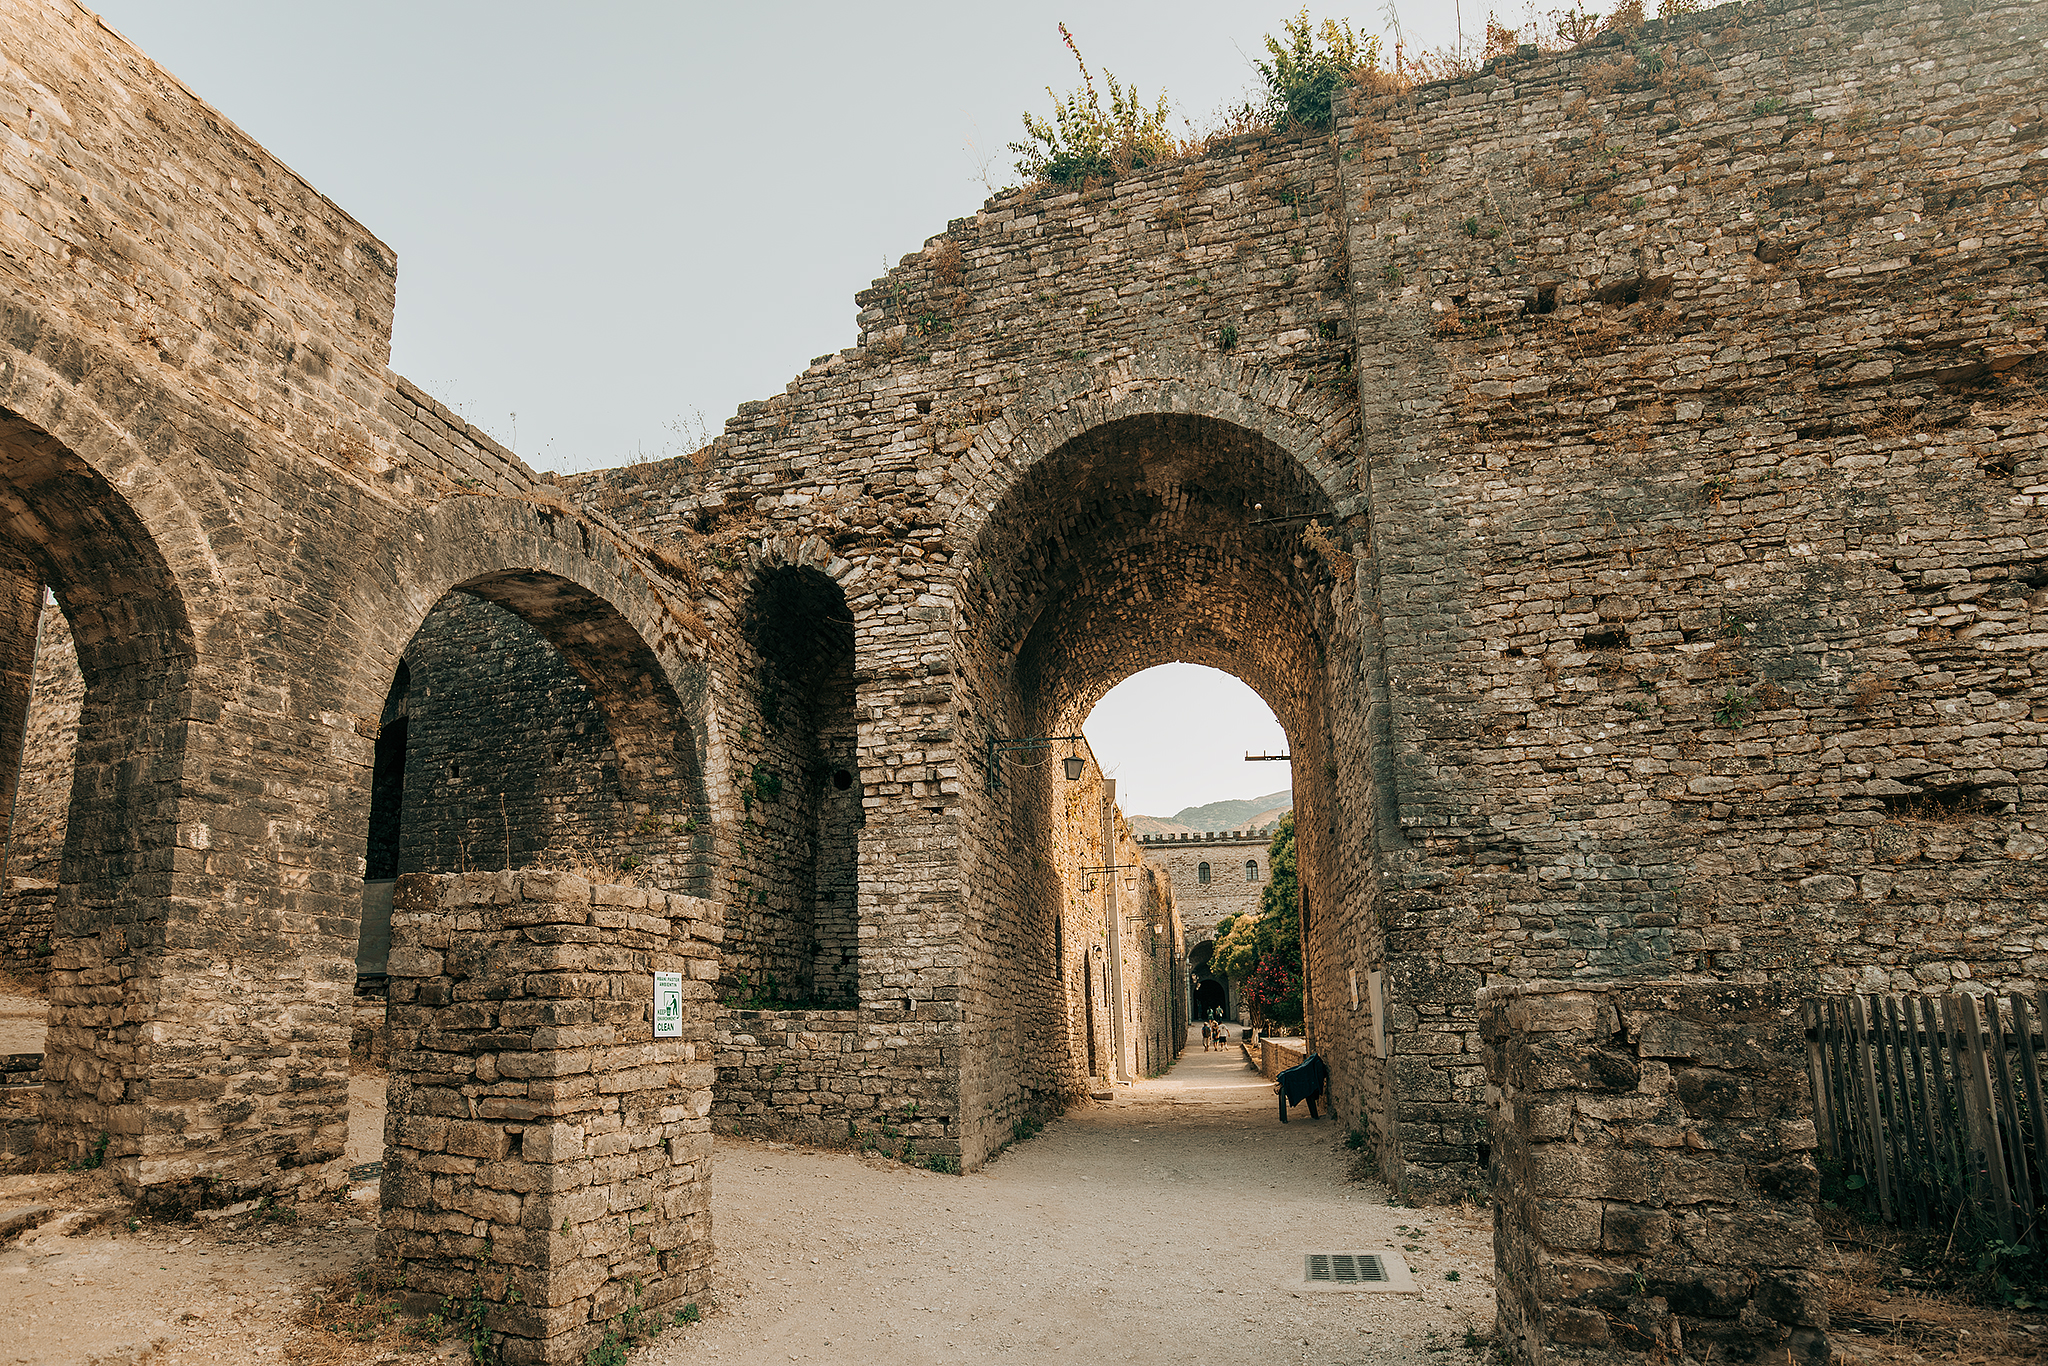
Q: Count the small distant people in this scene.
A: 5